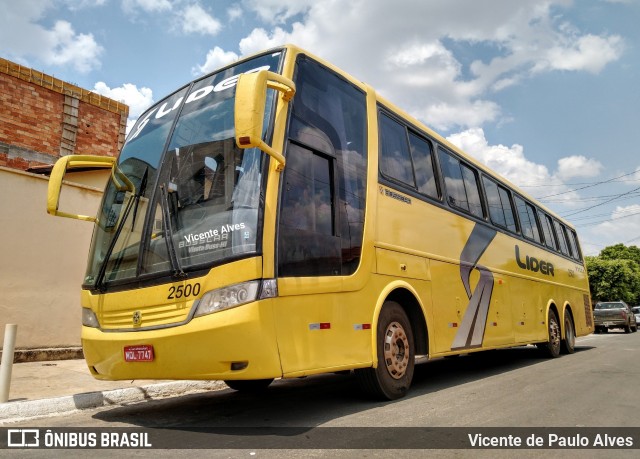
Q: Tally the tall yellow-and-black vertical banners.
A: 0